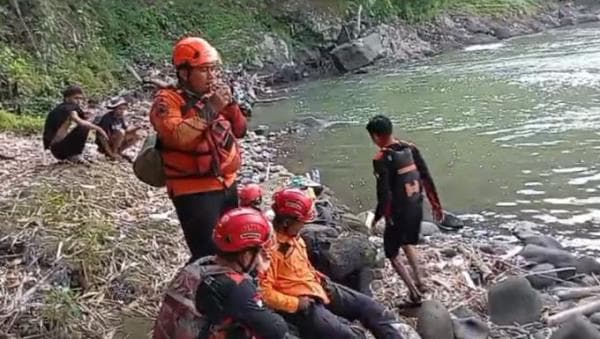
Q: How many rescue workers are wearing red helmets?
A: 4